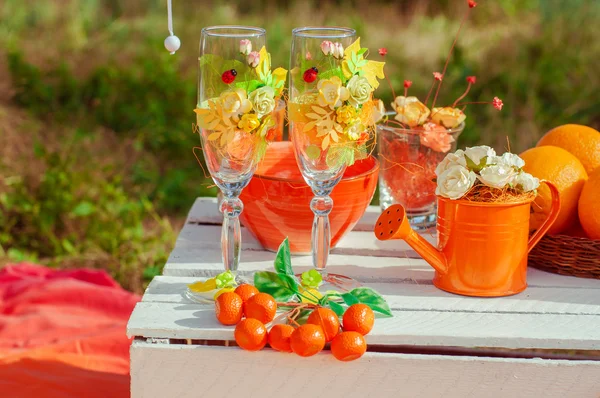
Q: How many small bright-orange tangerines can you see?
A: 9